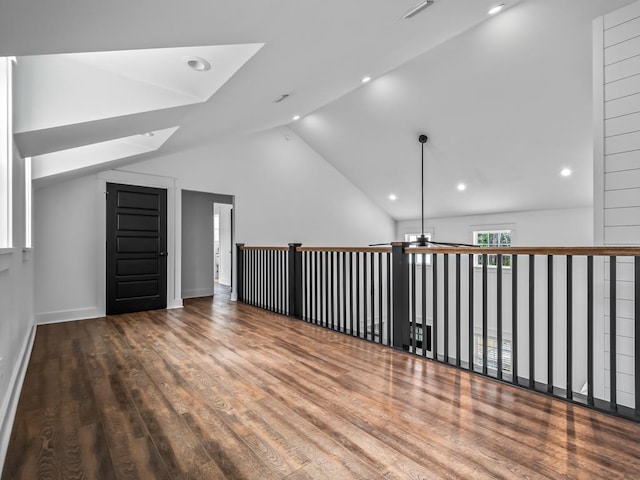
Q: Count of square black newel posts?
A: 3